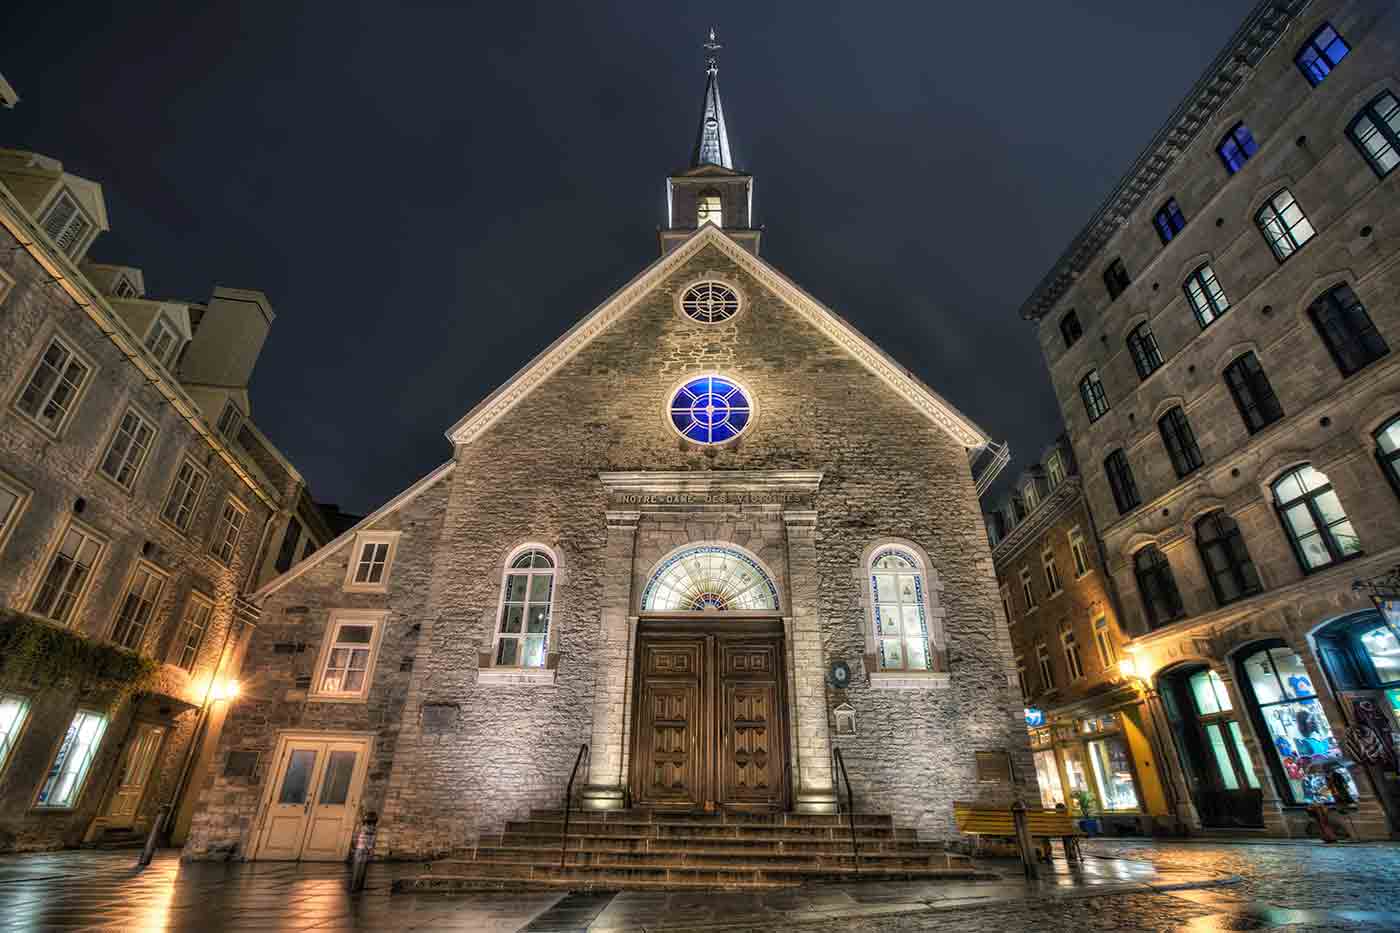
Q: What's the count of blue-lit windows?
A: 4